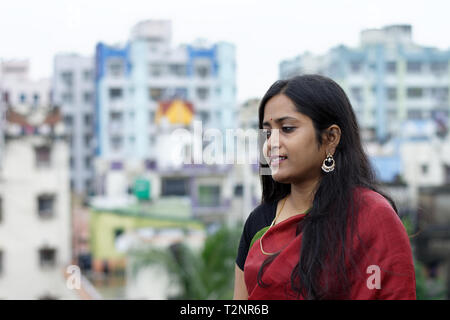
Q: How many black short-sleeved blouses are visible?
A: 1